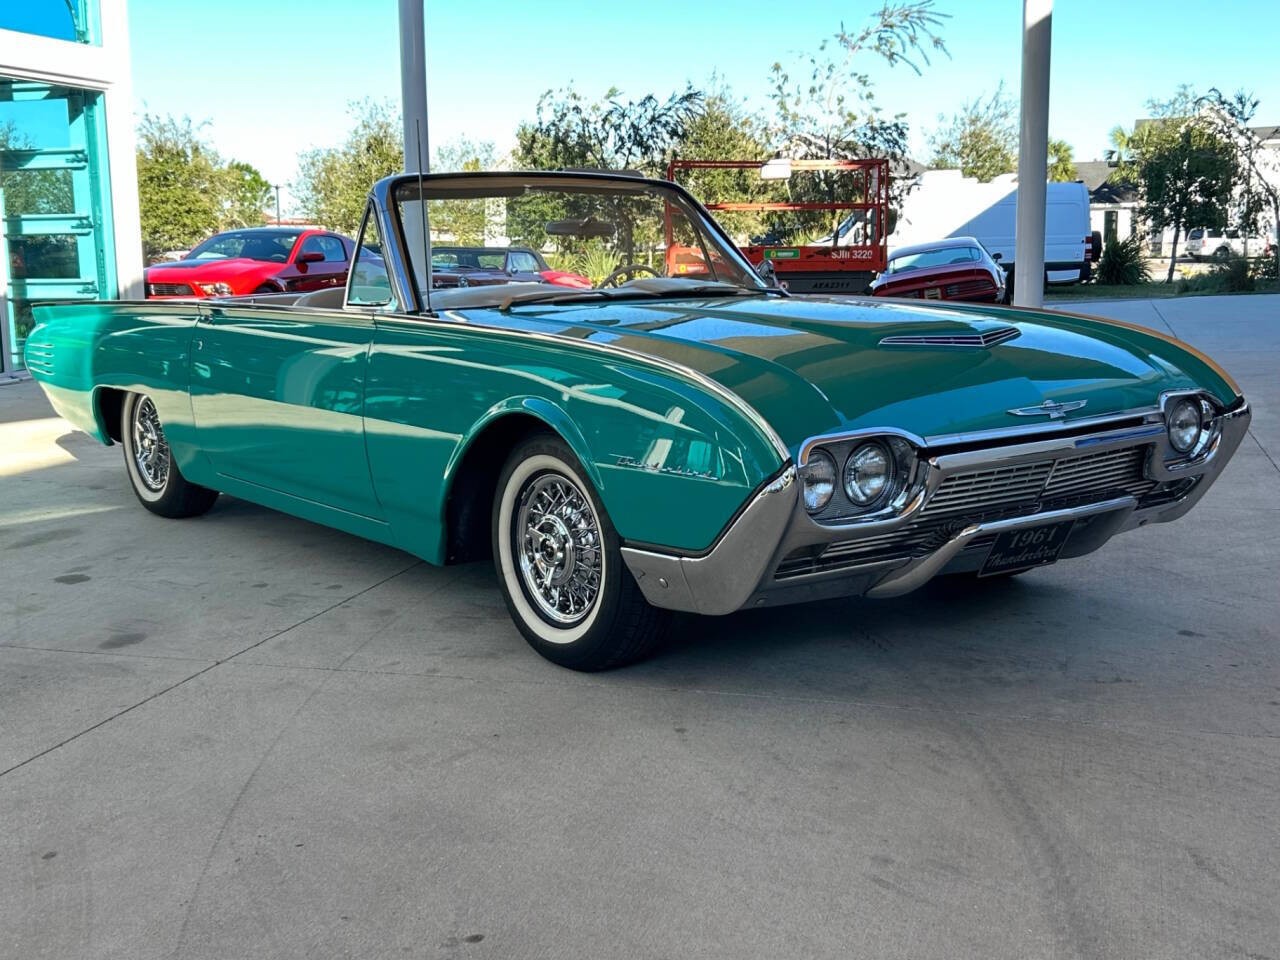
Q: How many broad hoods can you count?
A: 1